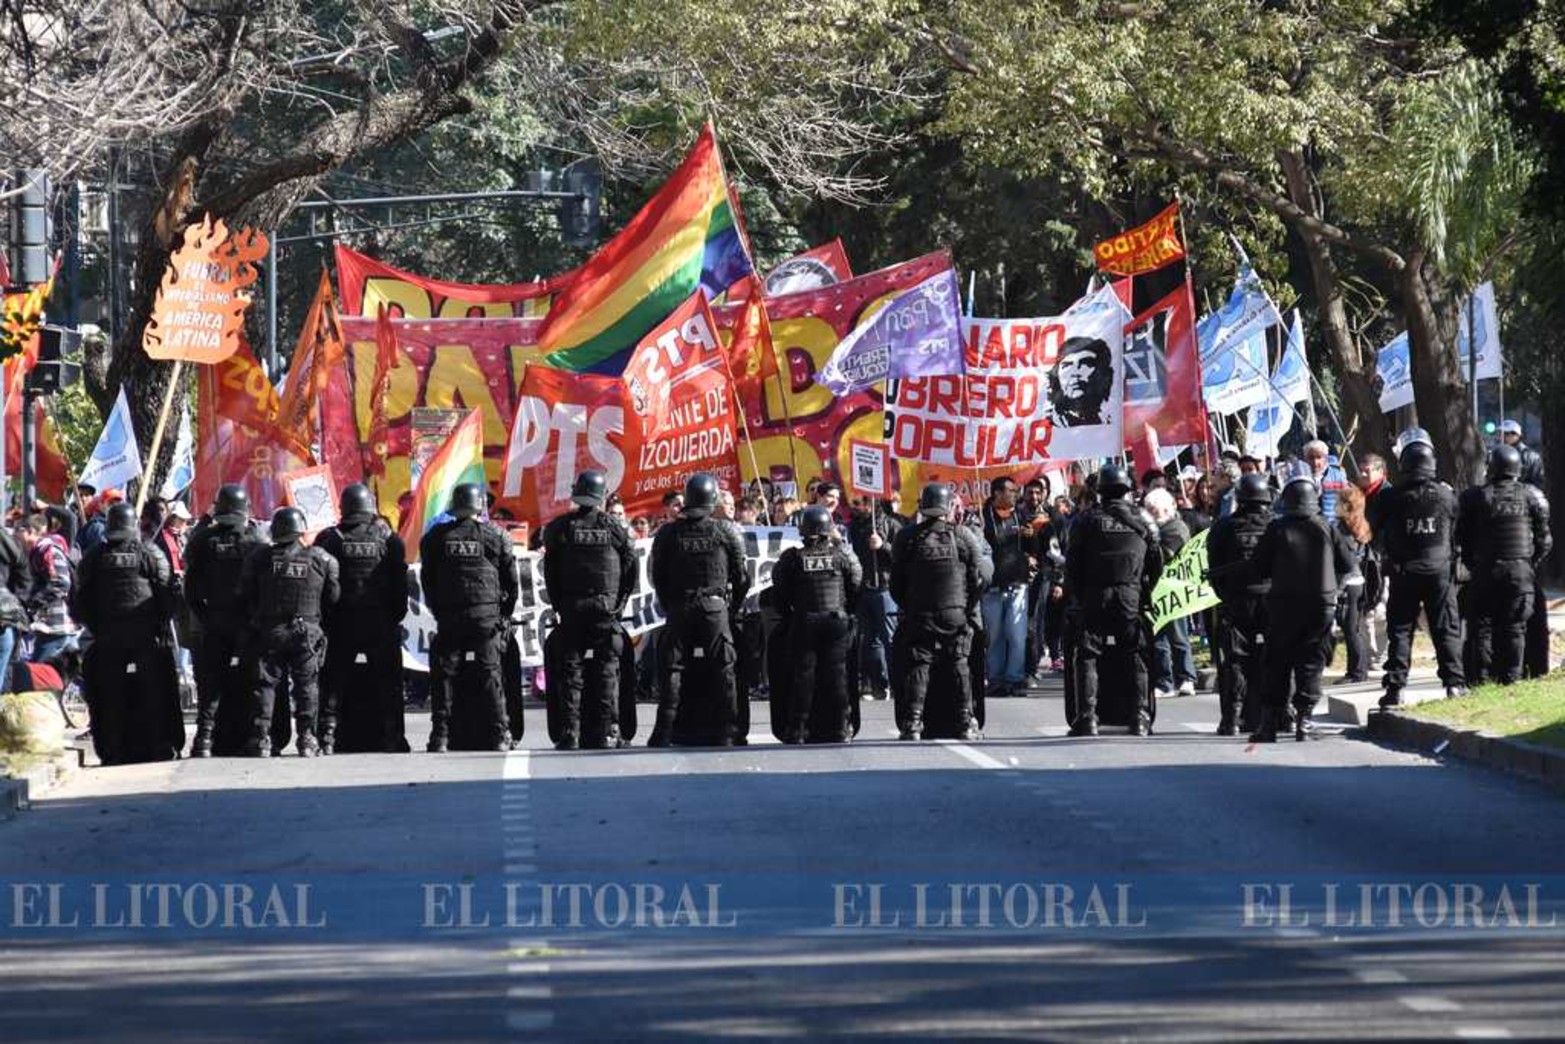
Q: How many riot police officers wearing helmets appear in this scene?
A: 14